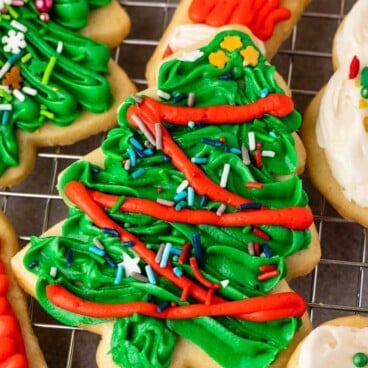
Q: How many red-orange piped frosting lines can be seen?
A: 5